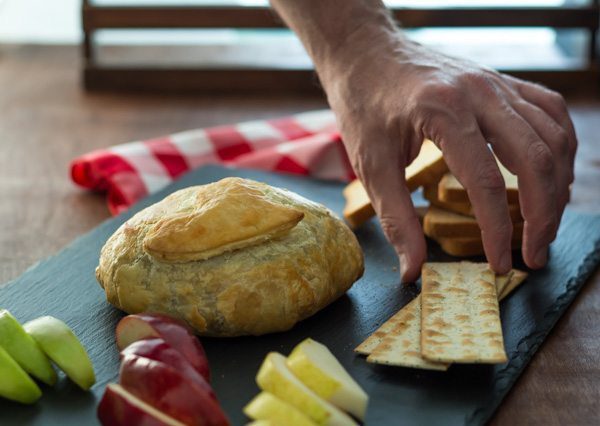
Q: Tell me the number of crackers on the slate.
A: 3